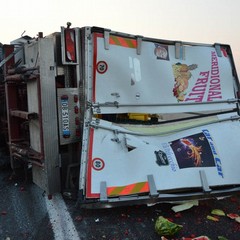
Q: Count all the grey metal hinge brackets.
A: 7